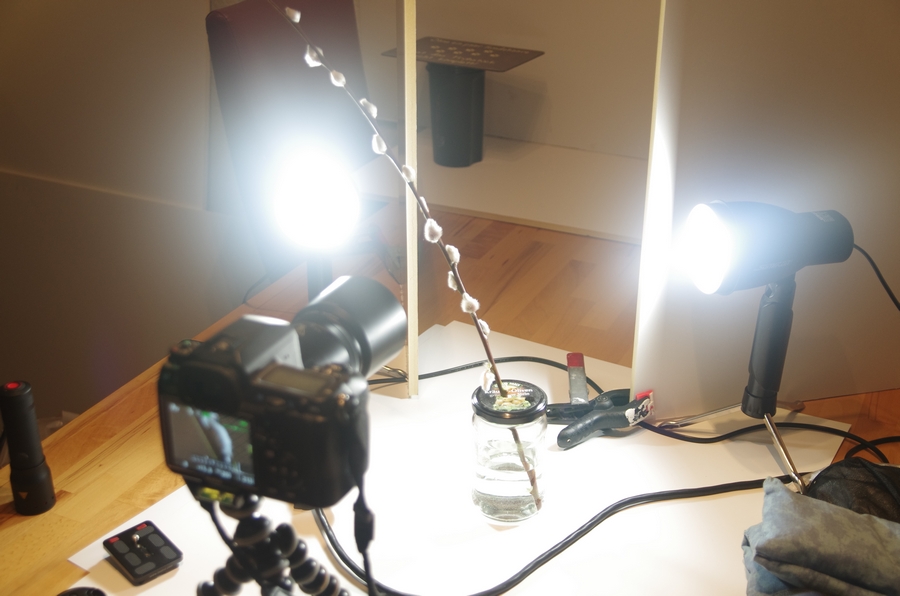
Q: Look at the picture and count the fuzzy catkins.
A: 13